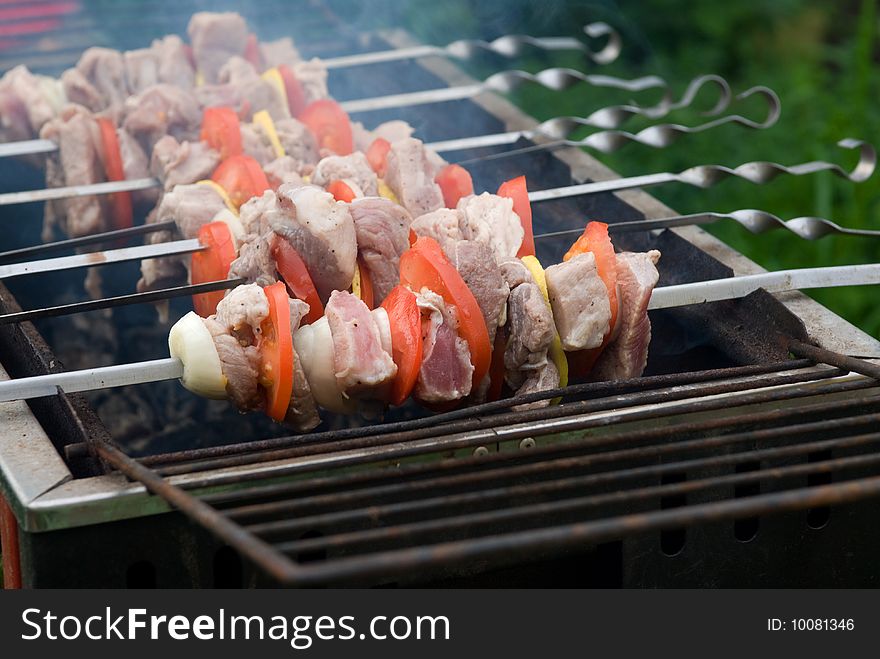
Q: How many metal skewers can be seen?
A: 7